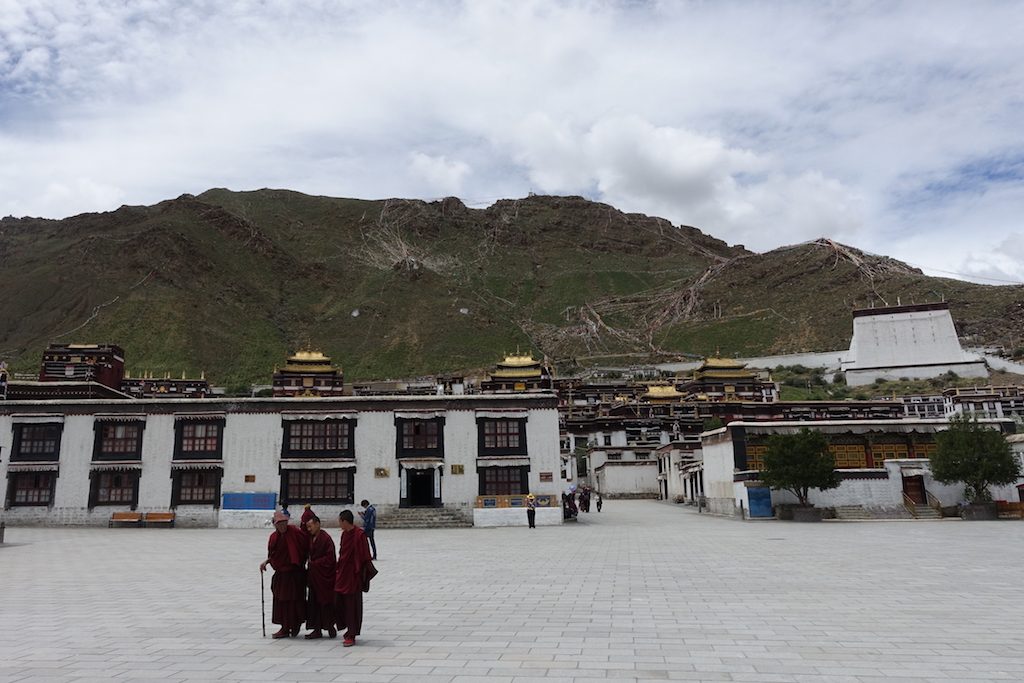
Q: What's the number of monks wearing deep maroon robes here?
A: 3